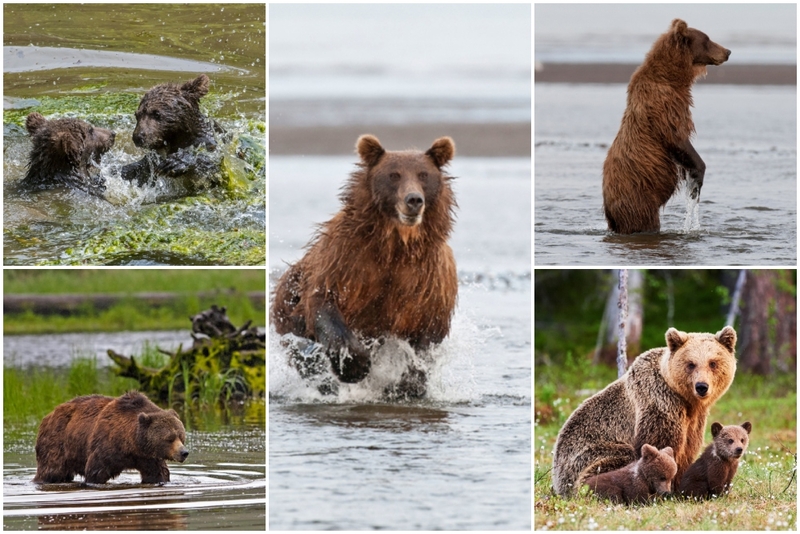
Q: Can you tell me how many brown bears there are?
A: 8